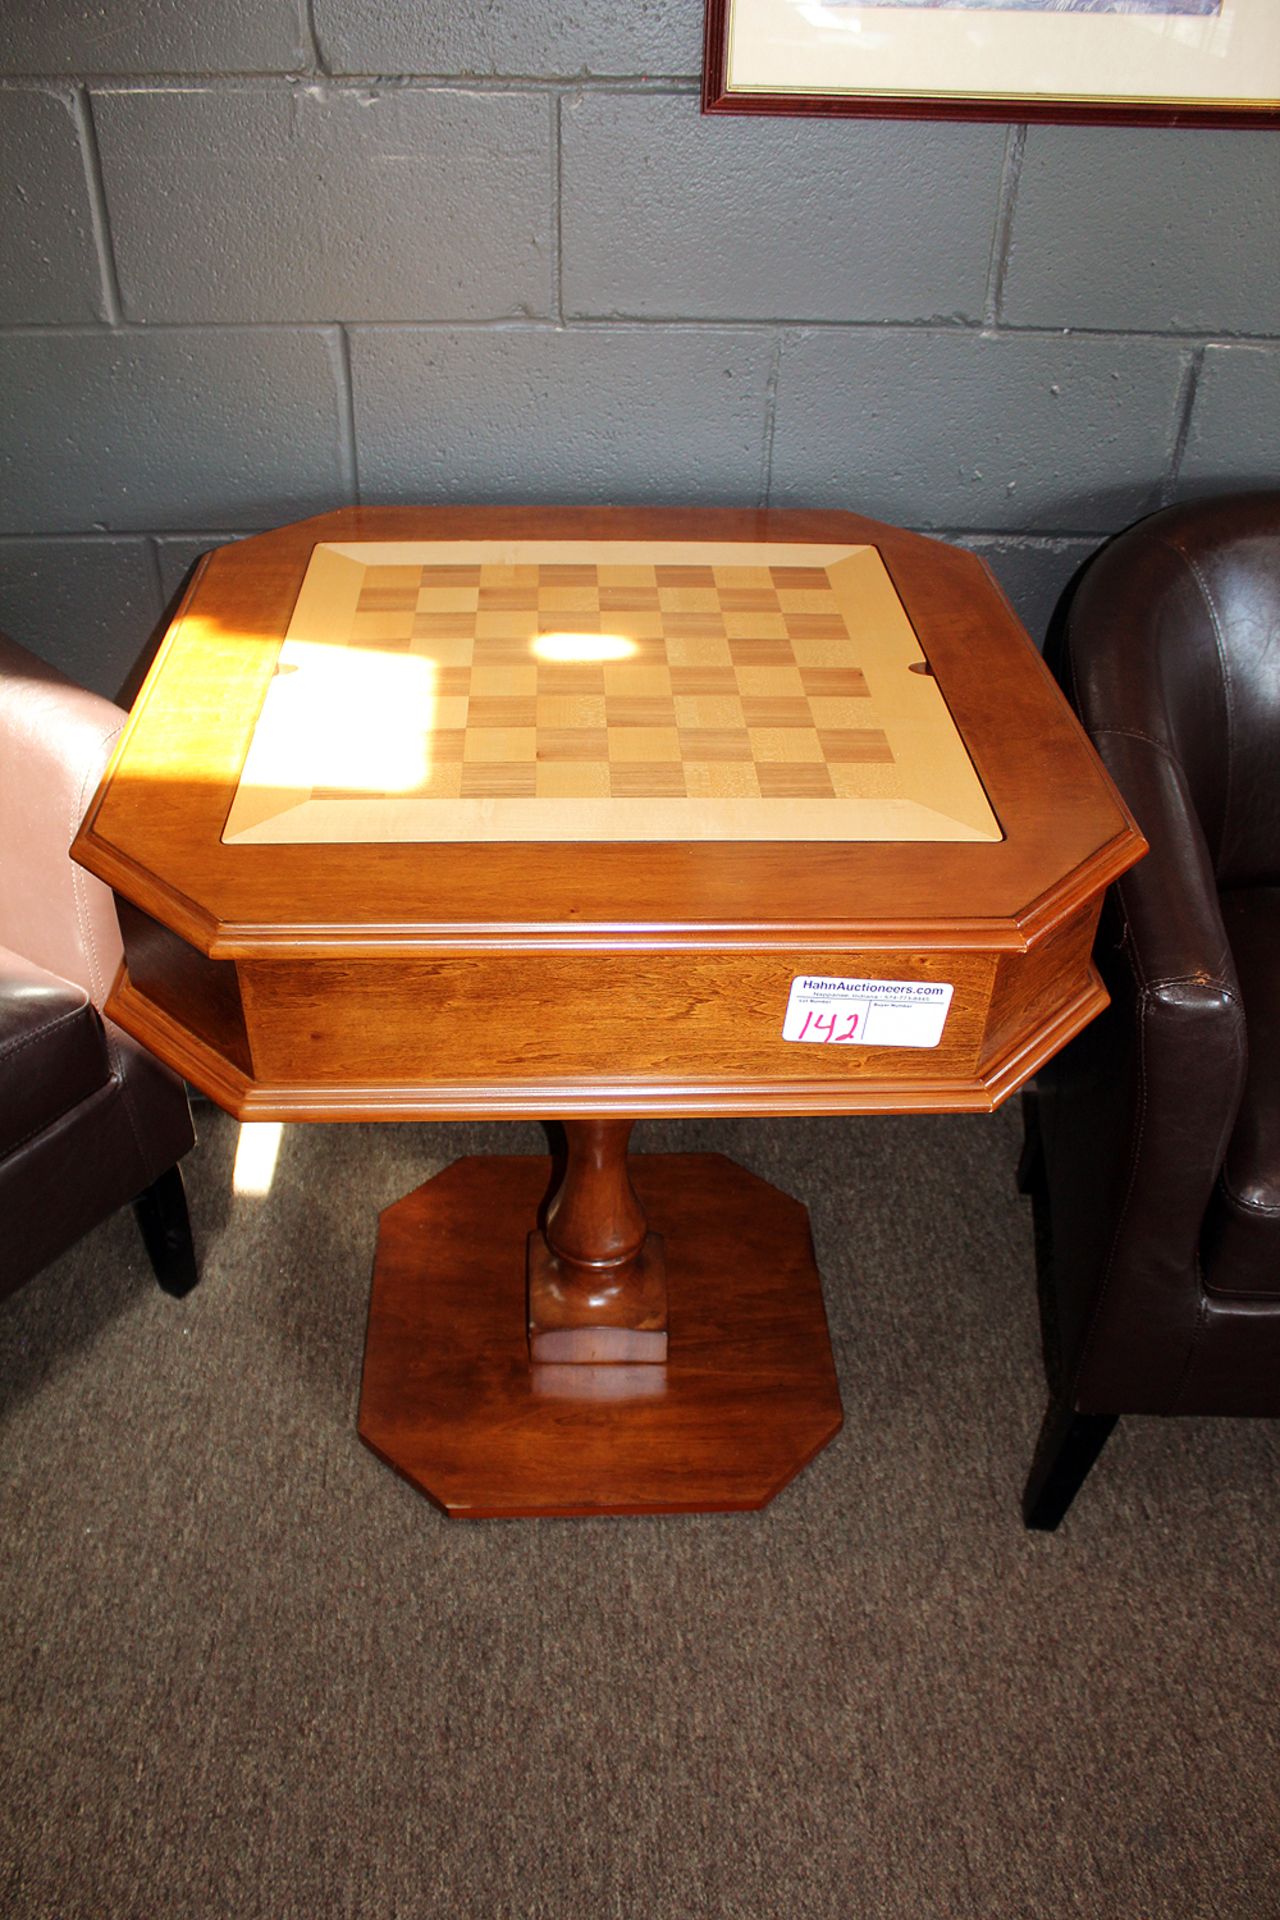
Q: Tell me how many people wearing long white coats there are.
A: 0